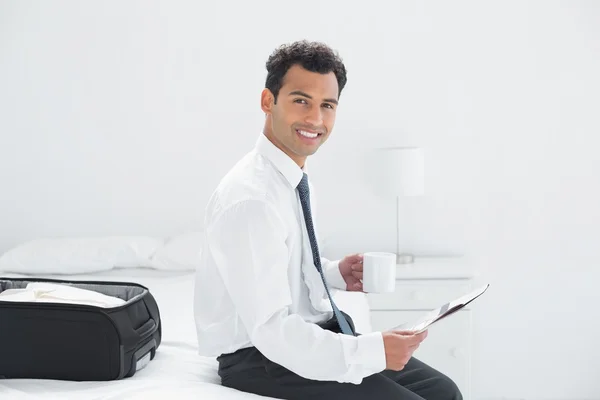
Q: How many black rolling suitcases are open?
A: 1